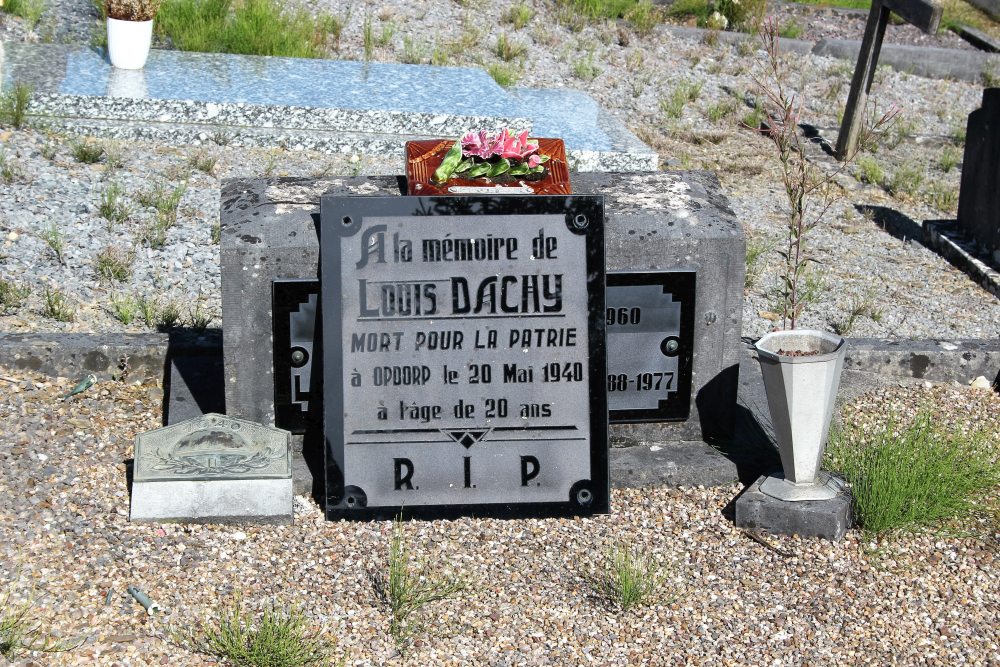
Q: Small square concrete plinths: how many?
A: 1